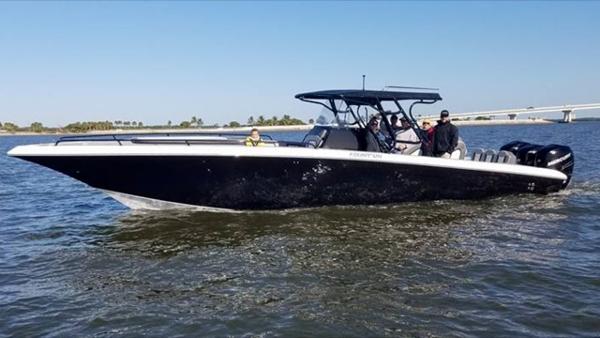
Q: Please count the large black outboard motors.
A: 3